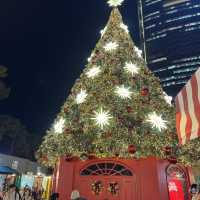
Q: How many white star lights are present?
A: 14